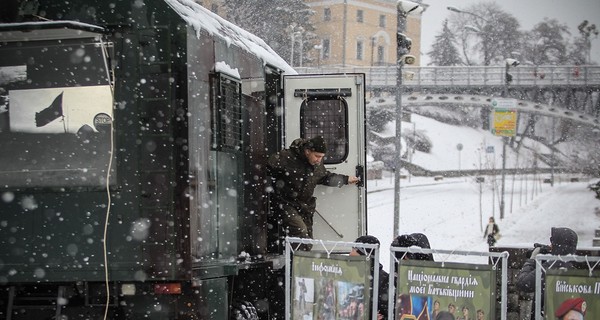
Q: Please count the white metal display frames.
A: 3